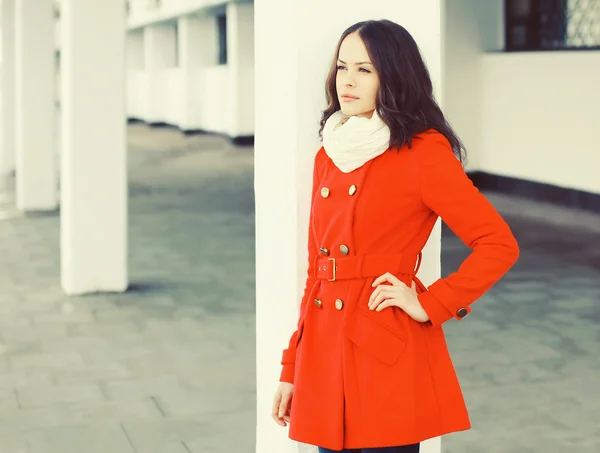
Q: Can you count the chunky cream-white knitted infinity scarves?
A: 1